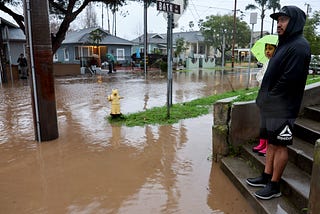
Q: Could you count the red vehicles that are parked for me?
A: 0